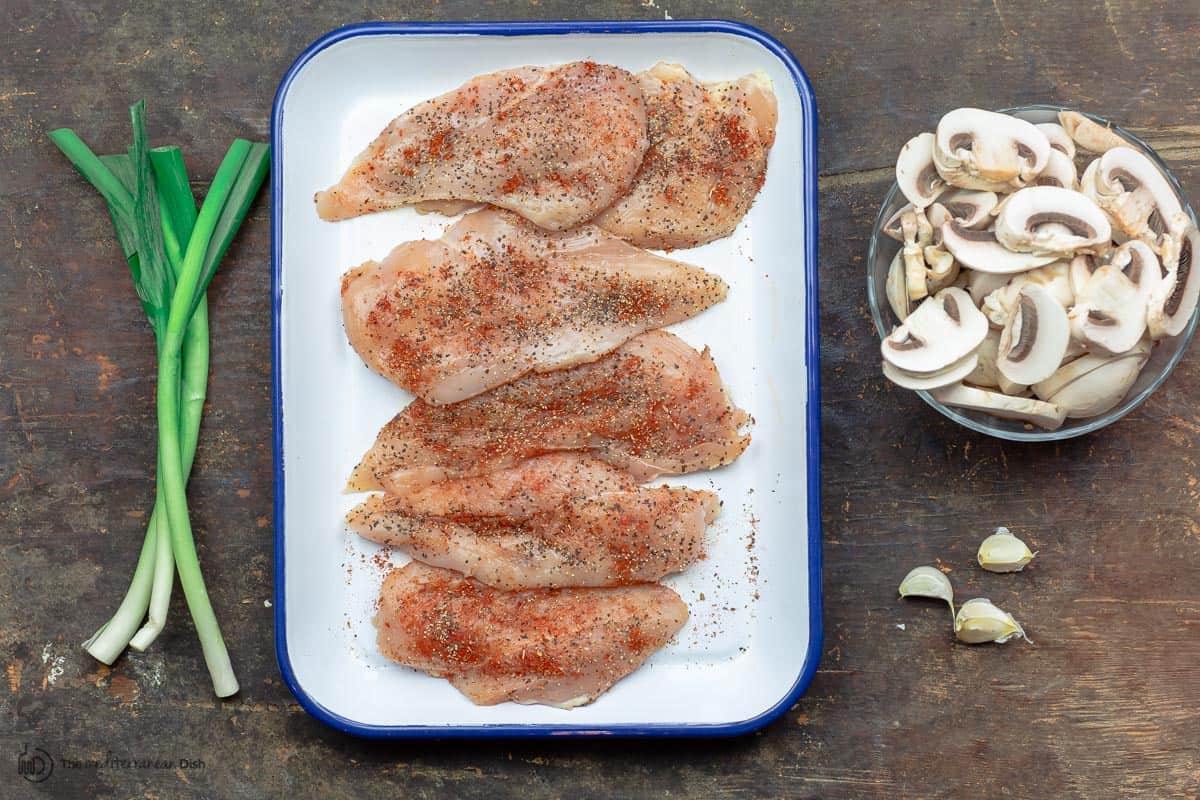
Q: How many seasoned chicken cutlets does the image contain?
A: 6